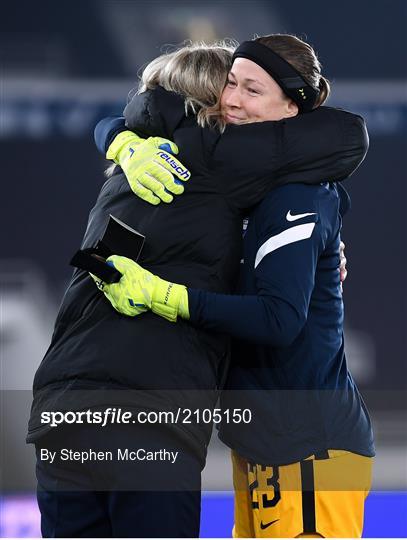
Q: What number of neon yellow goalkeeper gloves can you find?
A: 2